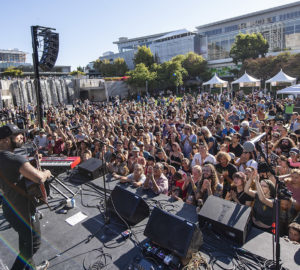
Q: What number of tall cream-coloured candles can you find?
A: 0